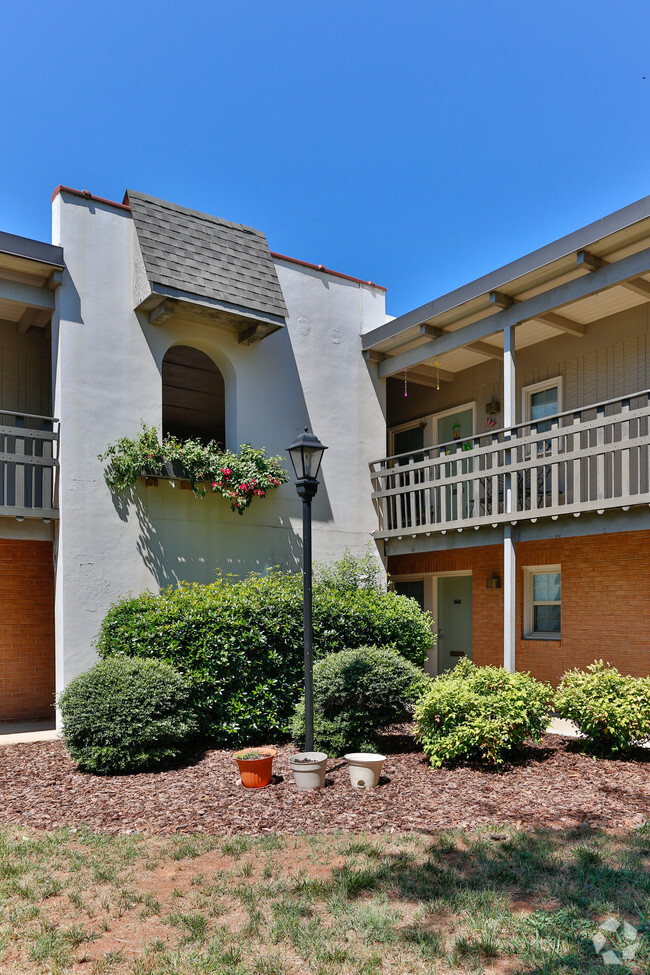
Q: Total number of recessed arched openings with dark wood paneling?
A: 1